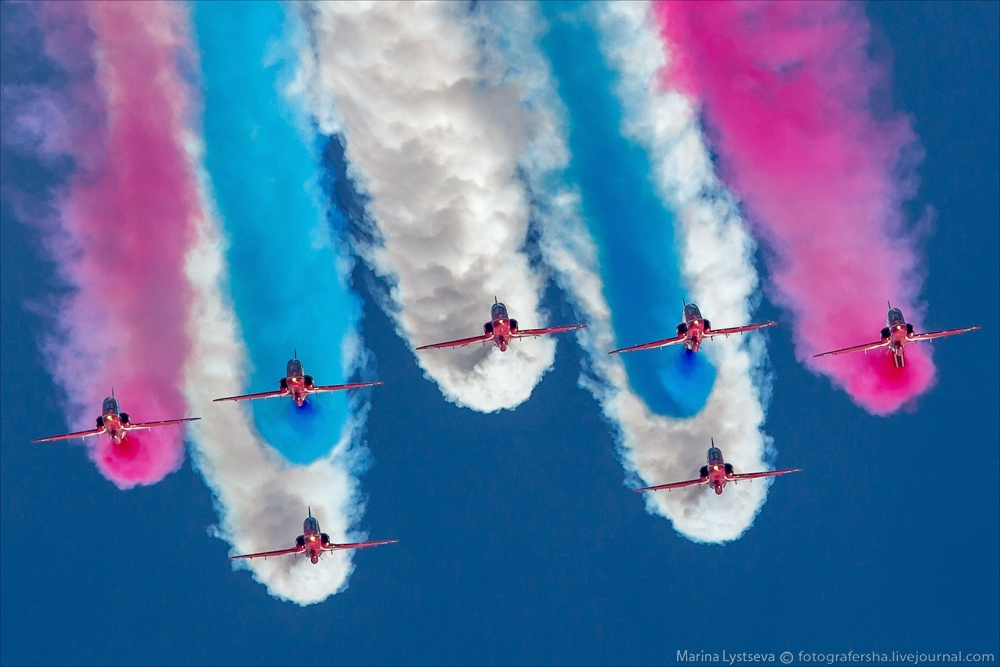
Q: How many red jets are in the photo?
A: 7